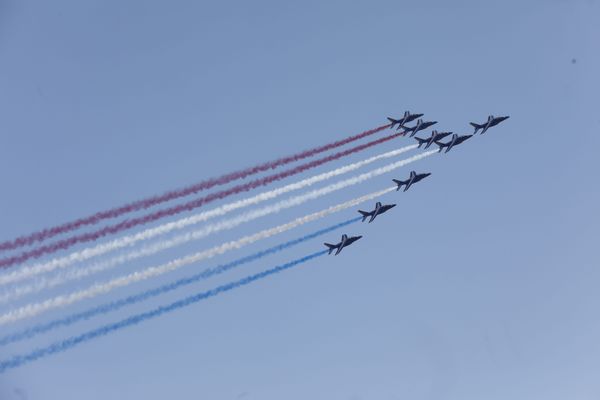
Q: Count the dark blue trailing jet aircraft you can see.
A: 2